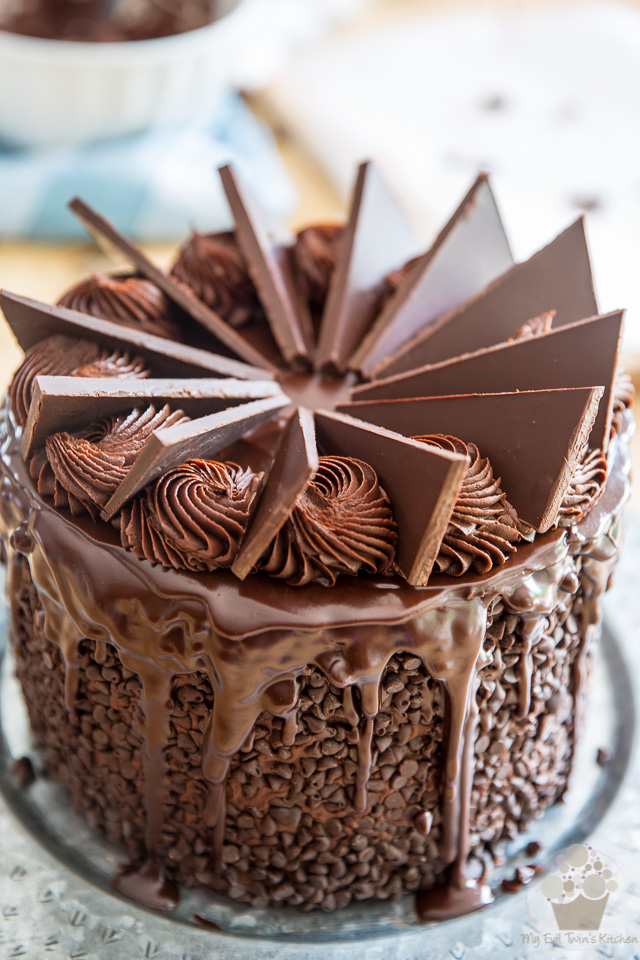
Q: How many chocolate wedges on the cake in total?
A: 12